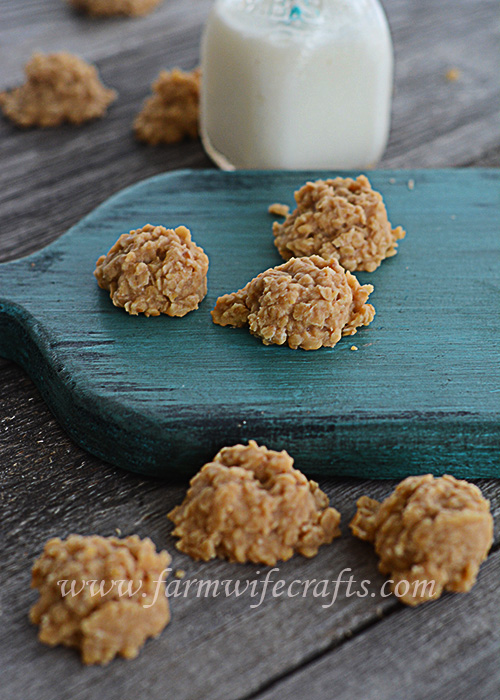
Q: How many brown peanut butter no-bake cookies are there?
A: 9